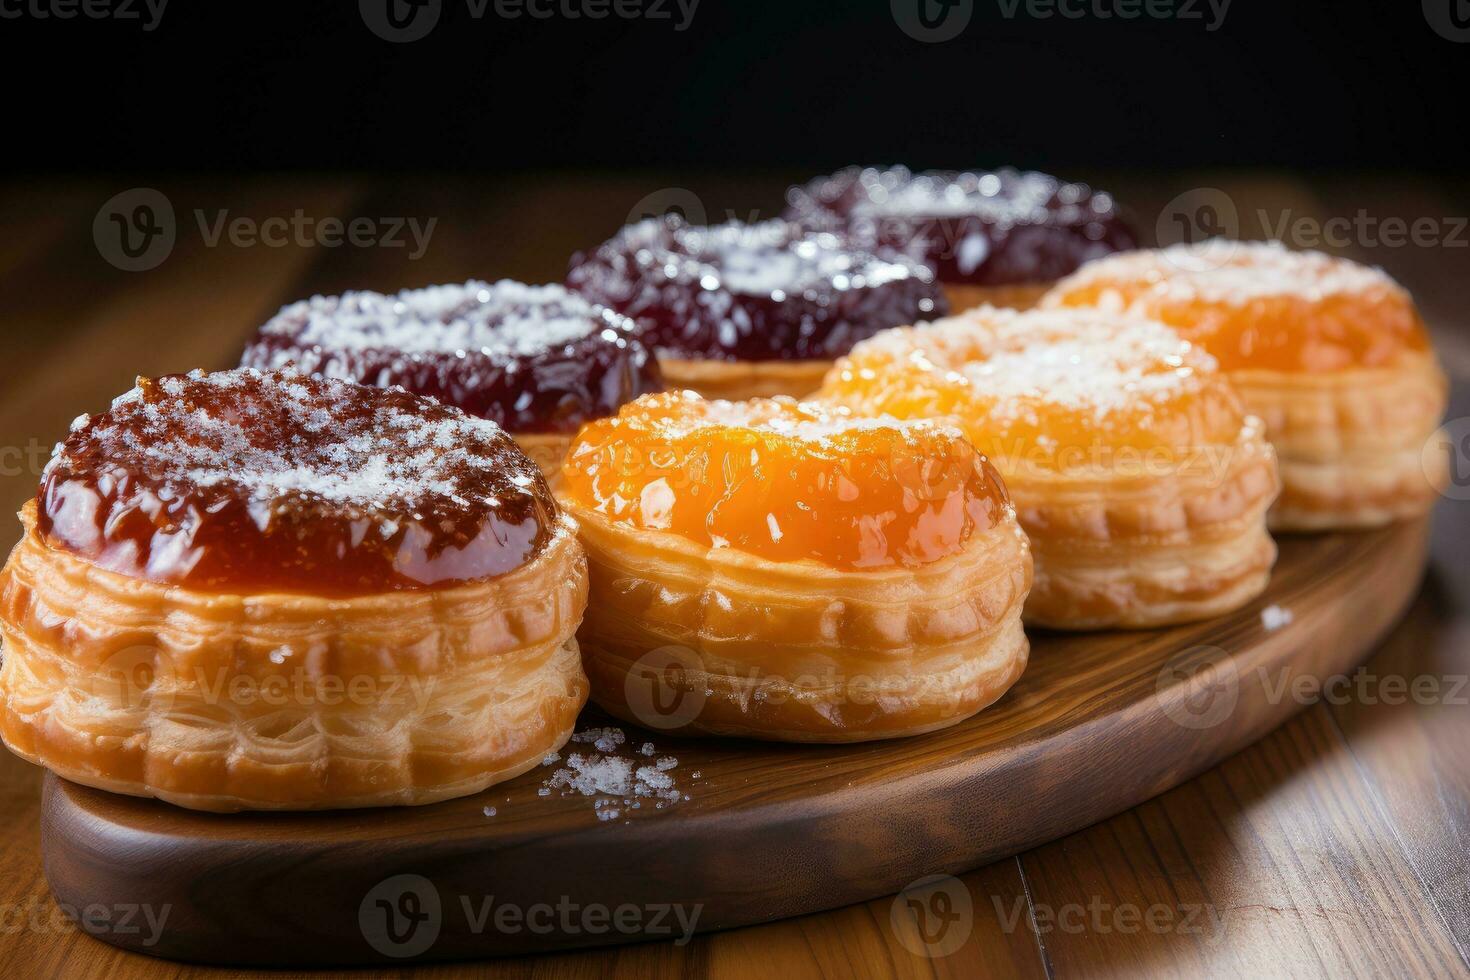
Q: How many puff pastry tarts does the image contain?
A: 7